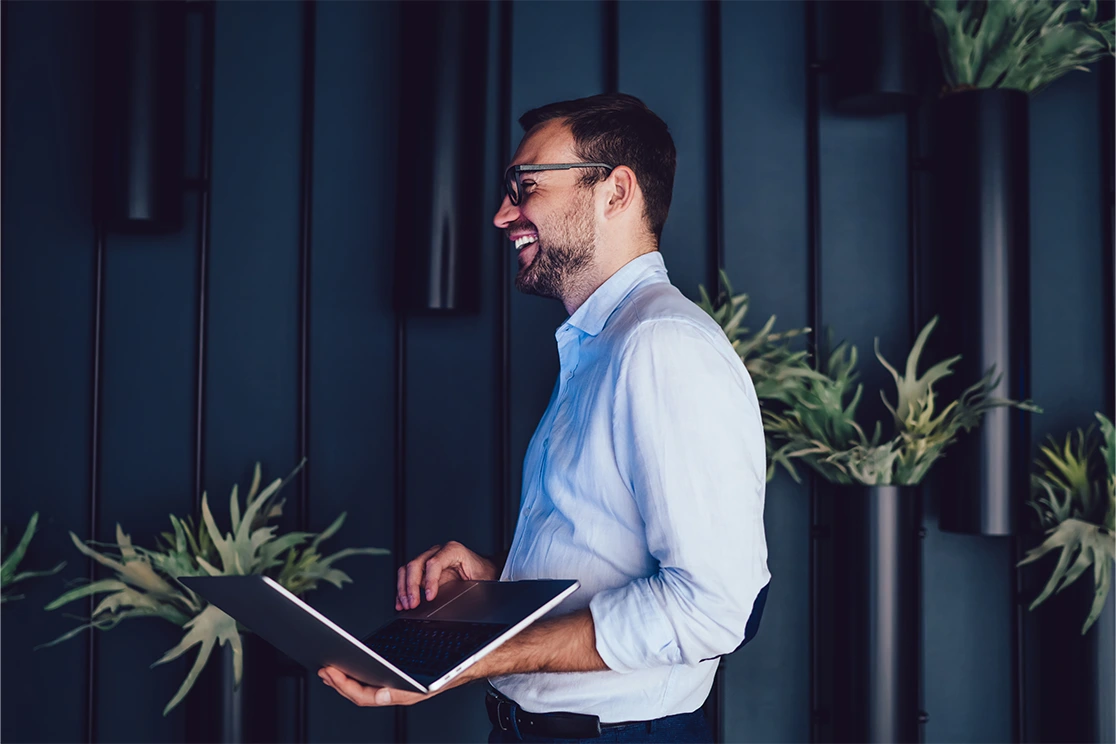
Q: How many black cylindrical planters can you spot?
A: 7